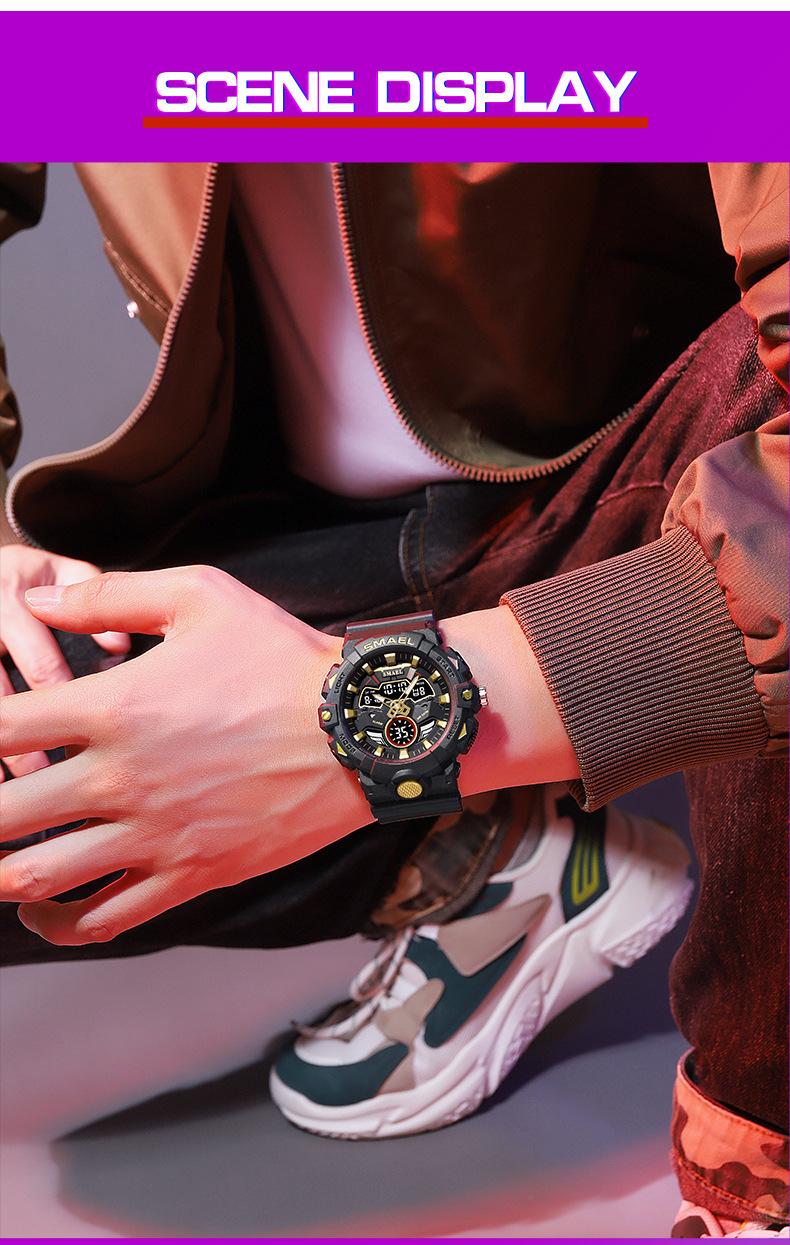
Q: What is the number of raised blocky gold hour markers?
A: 12